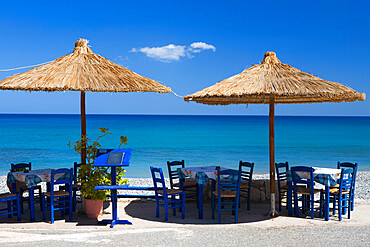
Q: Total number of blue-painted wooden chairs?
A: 12